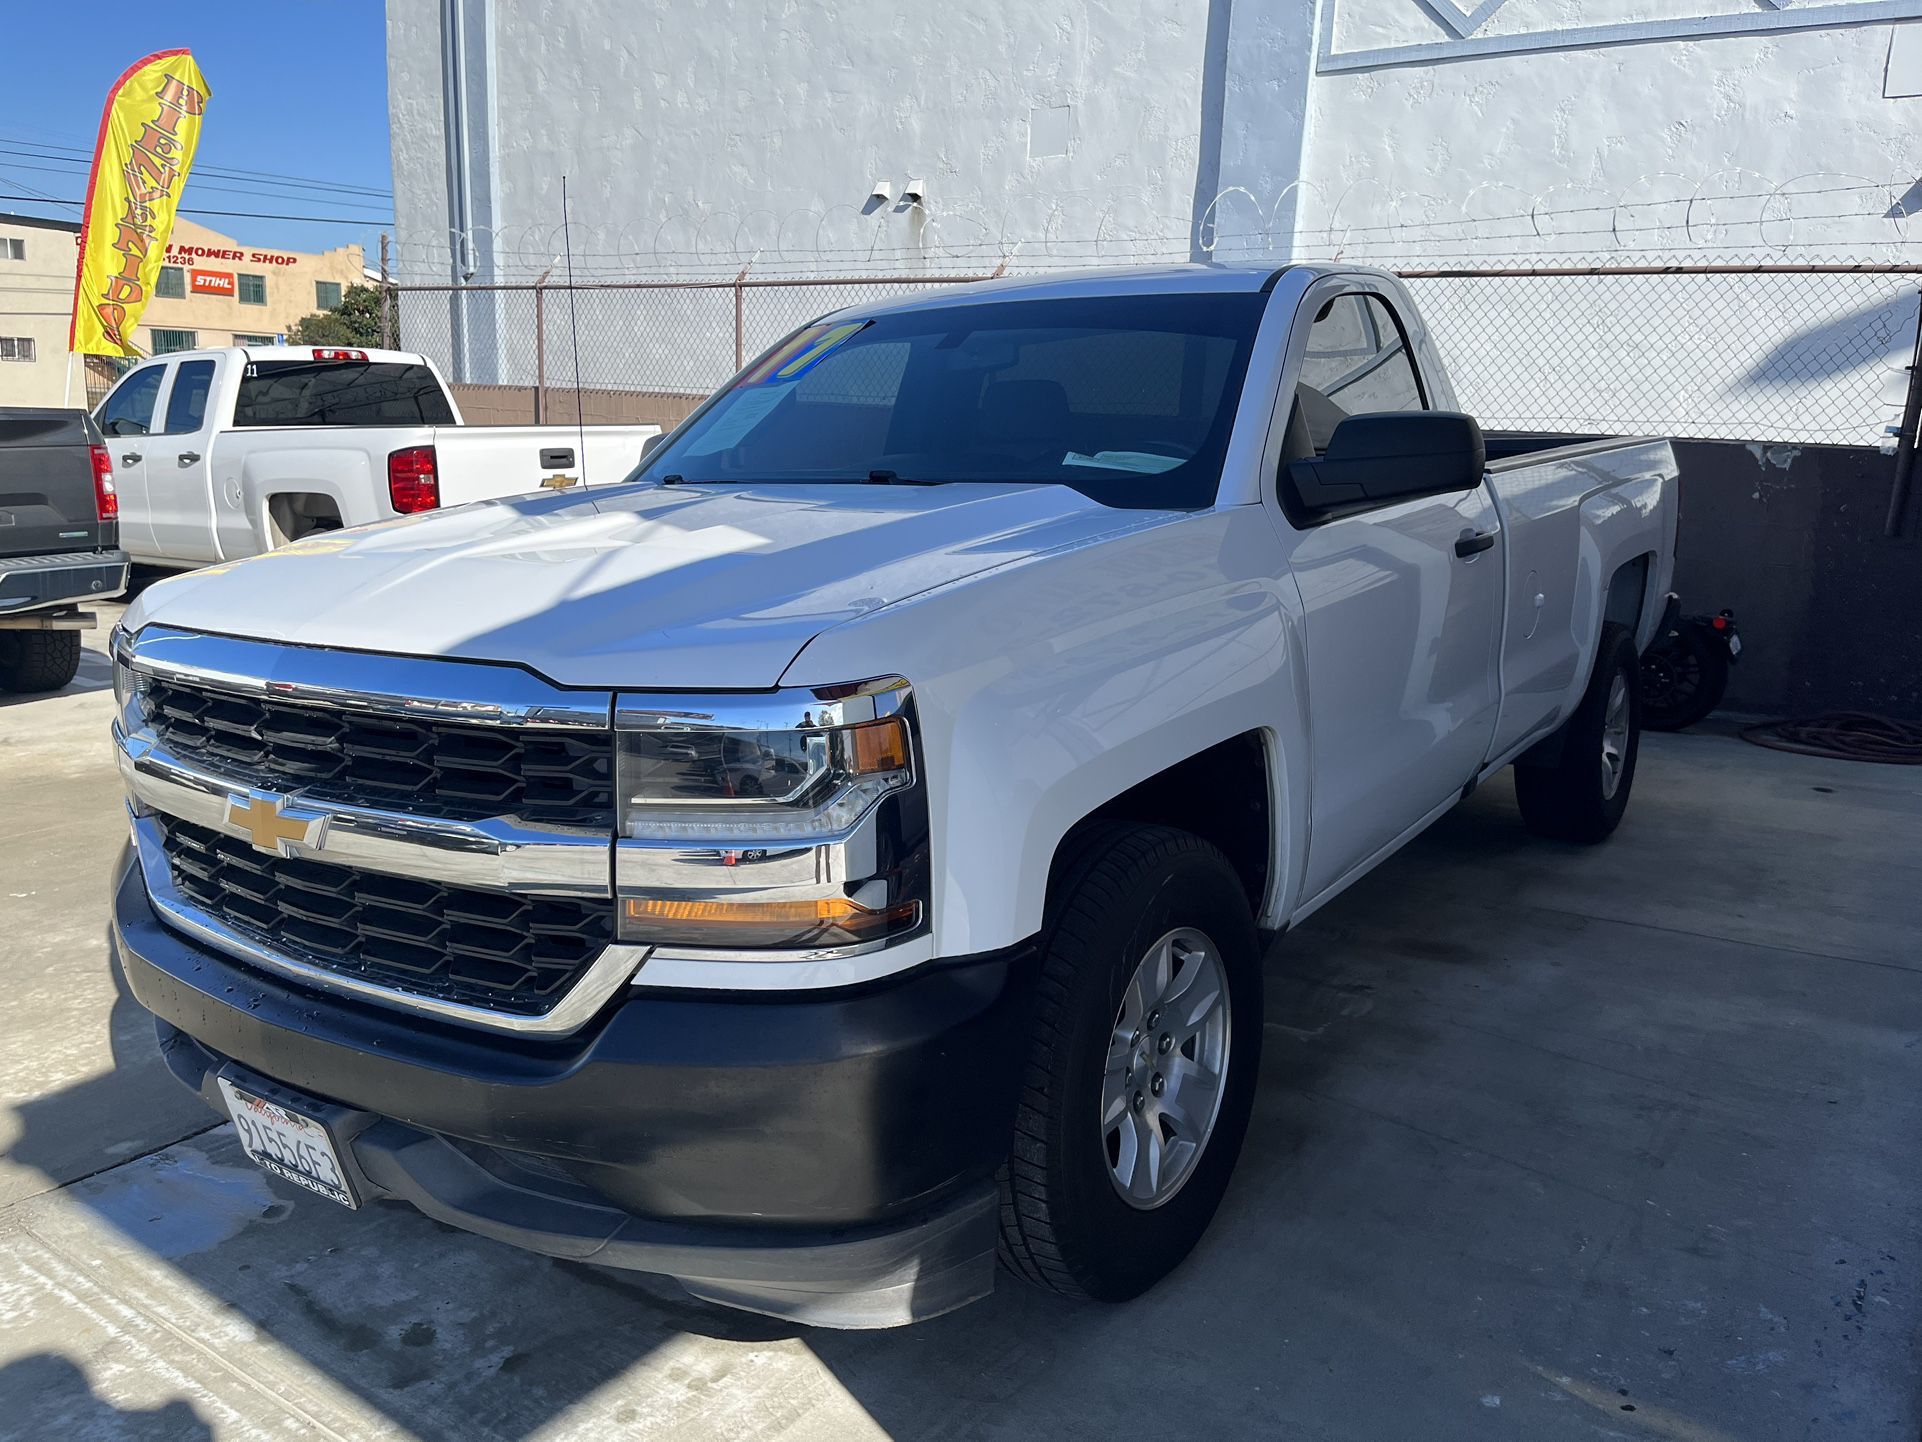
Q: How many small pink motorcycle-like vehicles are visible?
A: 0